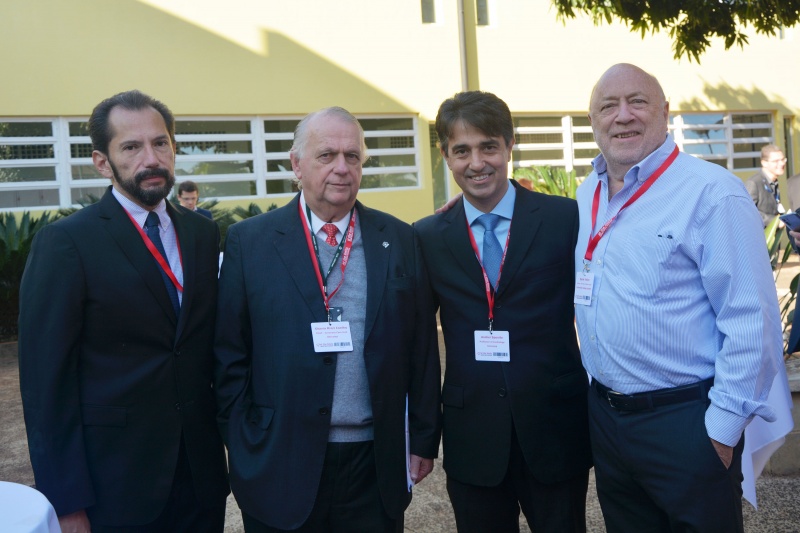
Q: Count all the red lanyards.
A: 4